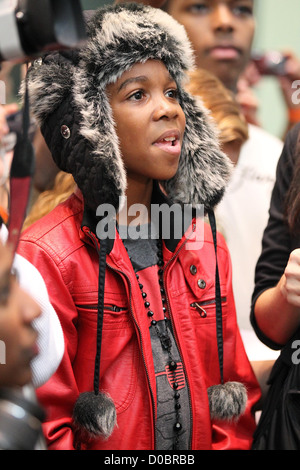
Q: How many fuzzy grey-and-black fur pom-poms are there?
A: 2